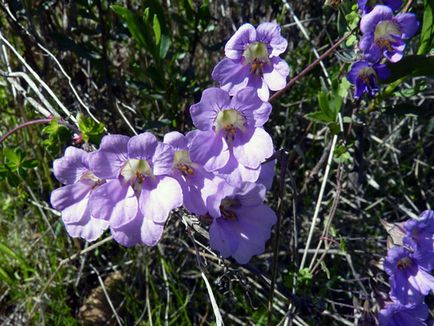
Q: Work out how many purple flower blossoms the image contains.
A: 12